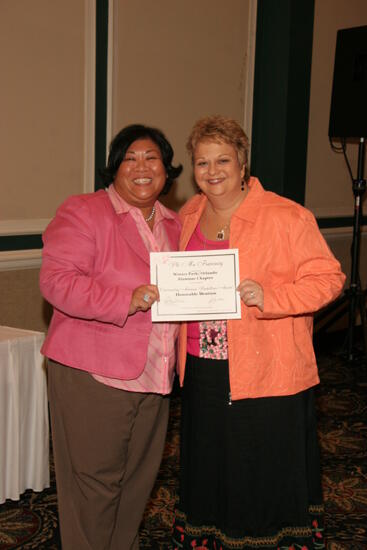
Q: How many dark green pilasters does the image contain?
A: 2